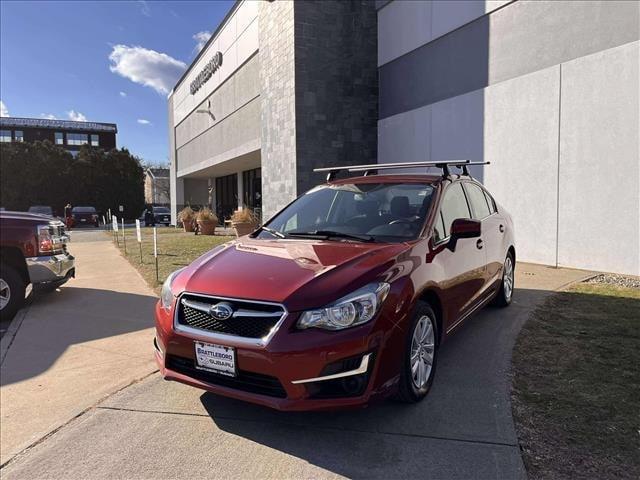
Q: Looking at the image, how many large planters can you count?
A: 3